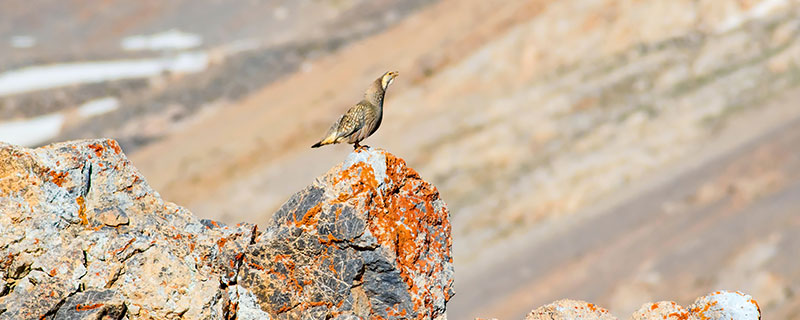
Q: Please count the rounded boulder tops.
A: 3